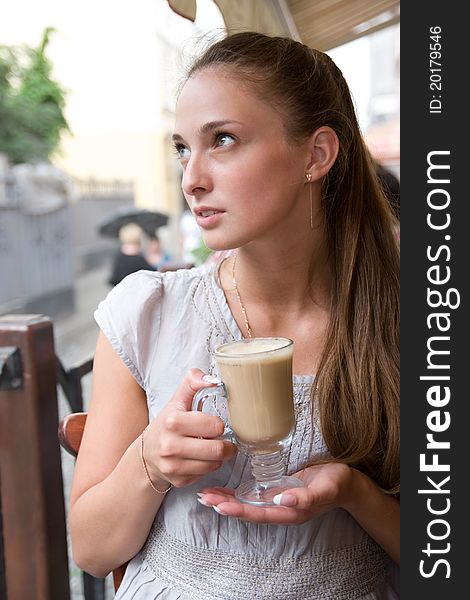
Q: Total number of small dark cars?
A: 0